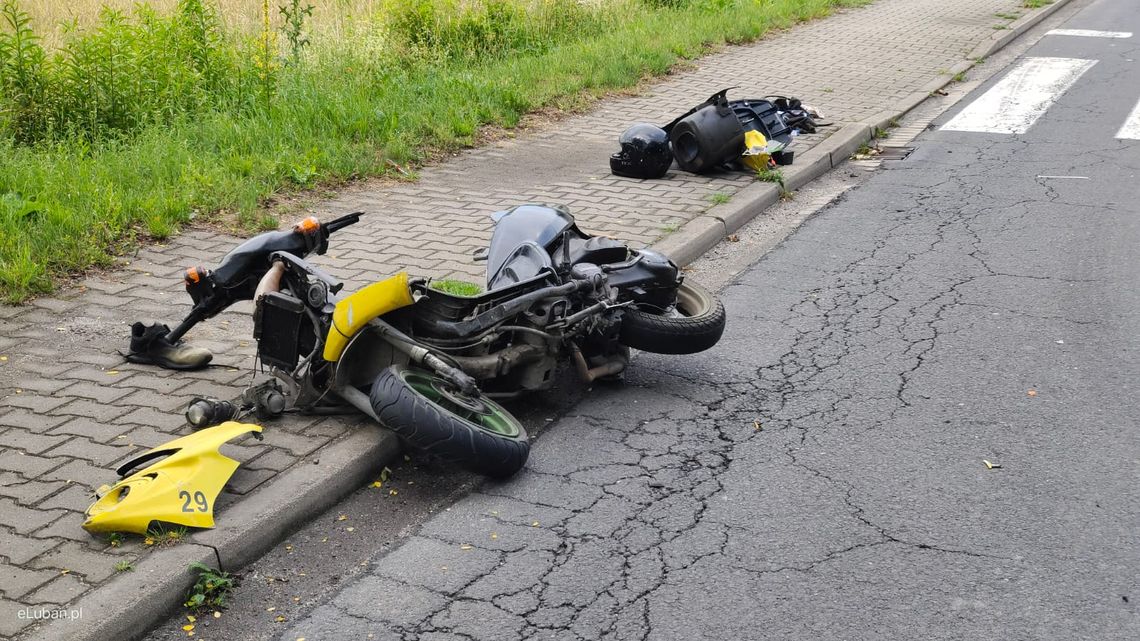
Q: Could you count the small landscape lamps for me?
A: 0